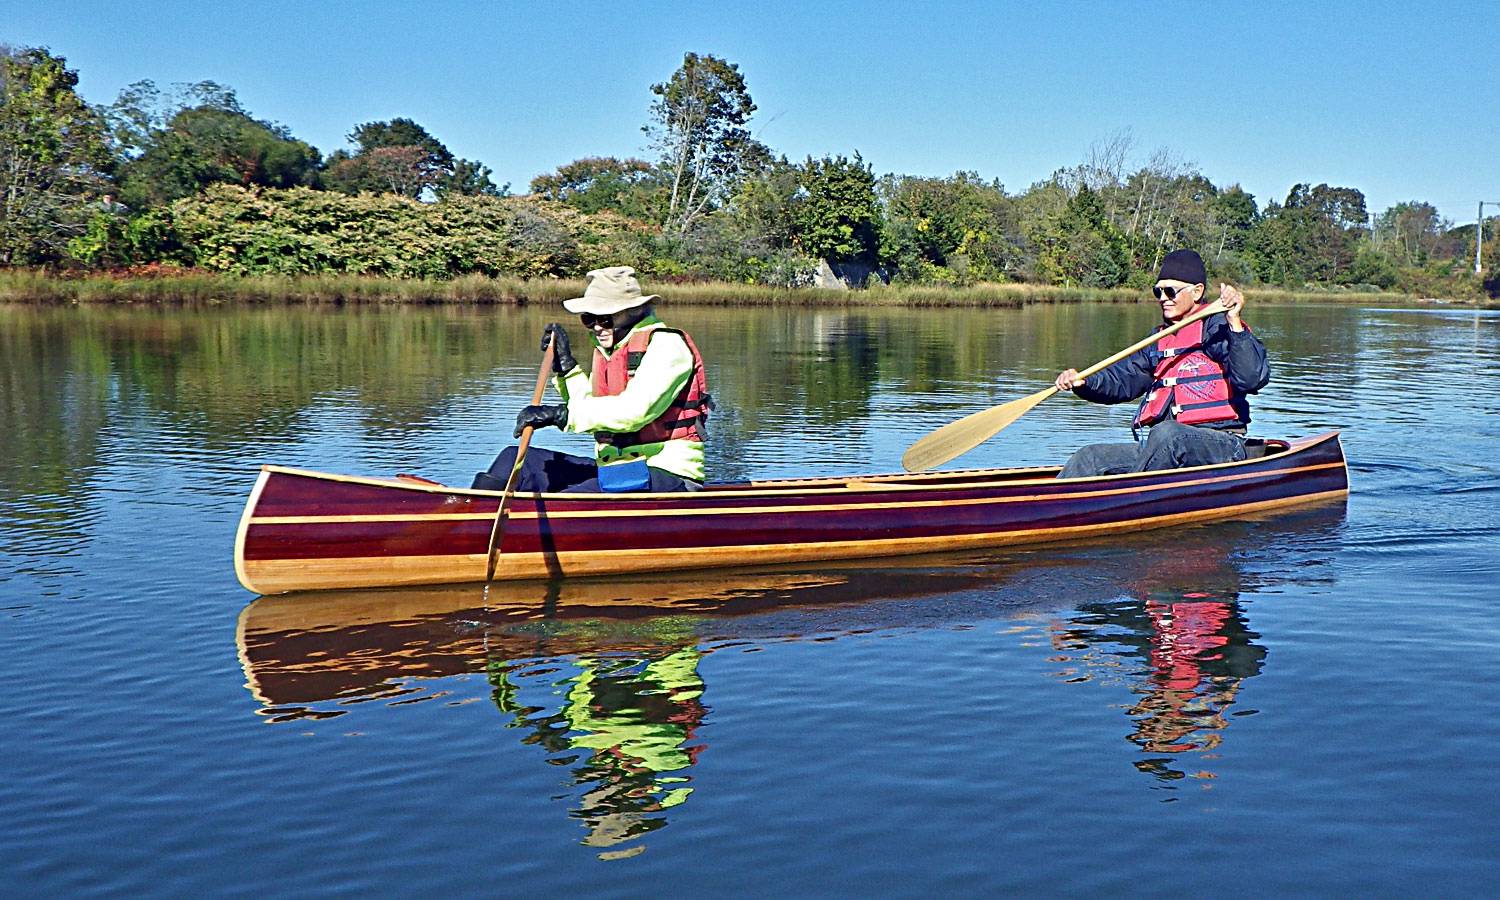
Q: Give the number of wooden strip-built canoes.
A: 1